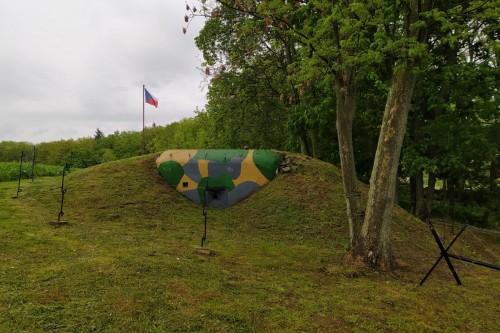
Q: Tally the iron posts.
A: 4